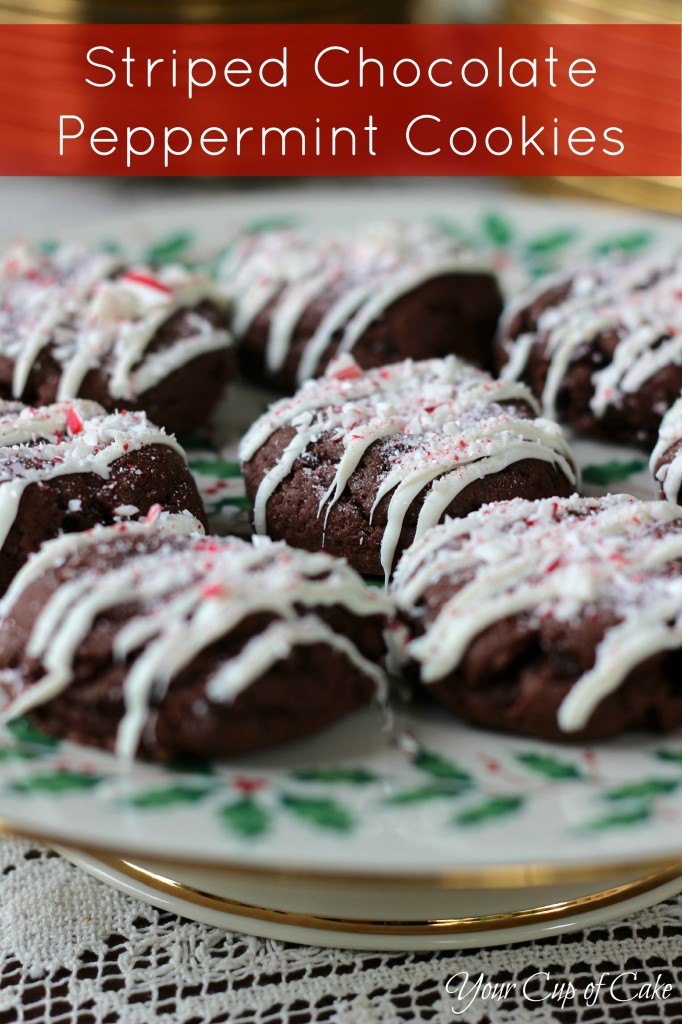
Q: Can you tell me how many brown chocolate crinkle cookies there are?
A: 8